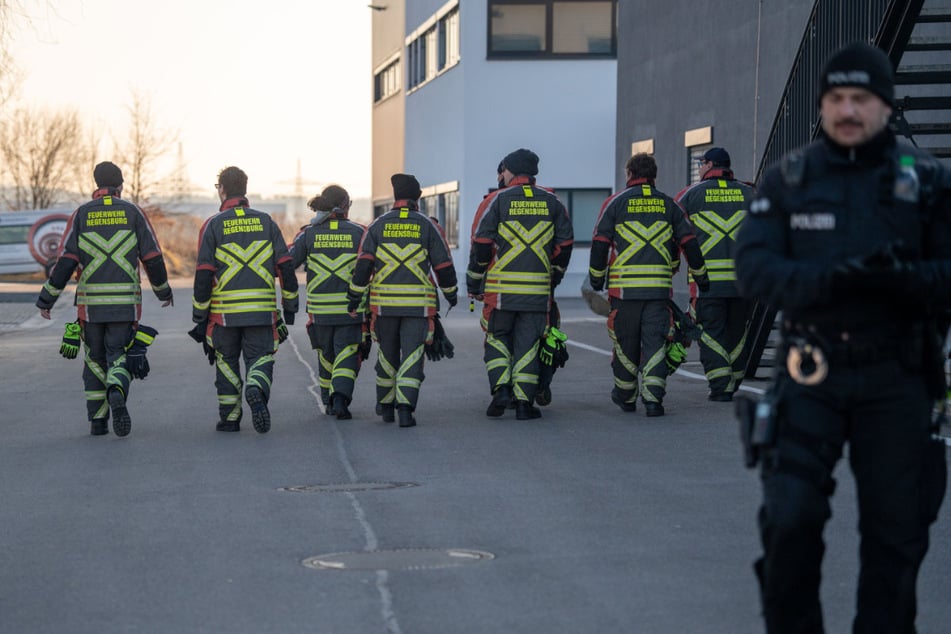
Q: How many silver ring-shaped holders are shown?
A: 1